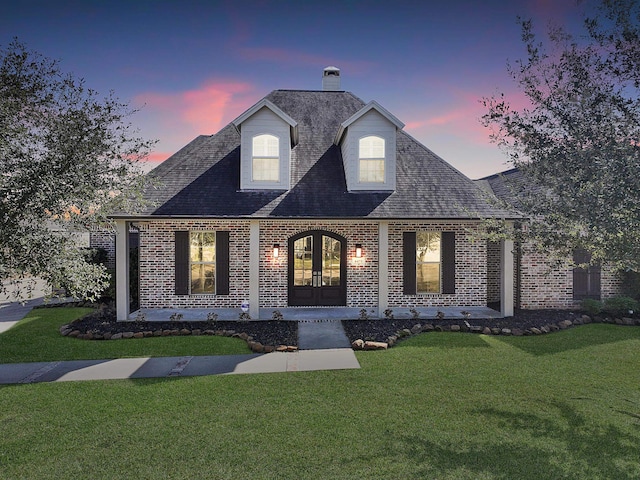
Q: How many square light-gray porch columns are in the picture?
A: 4